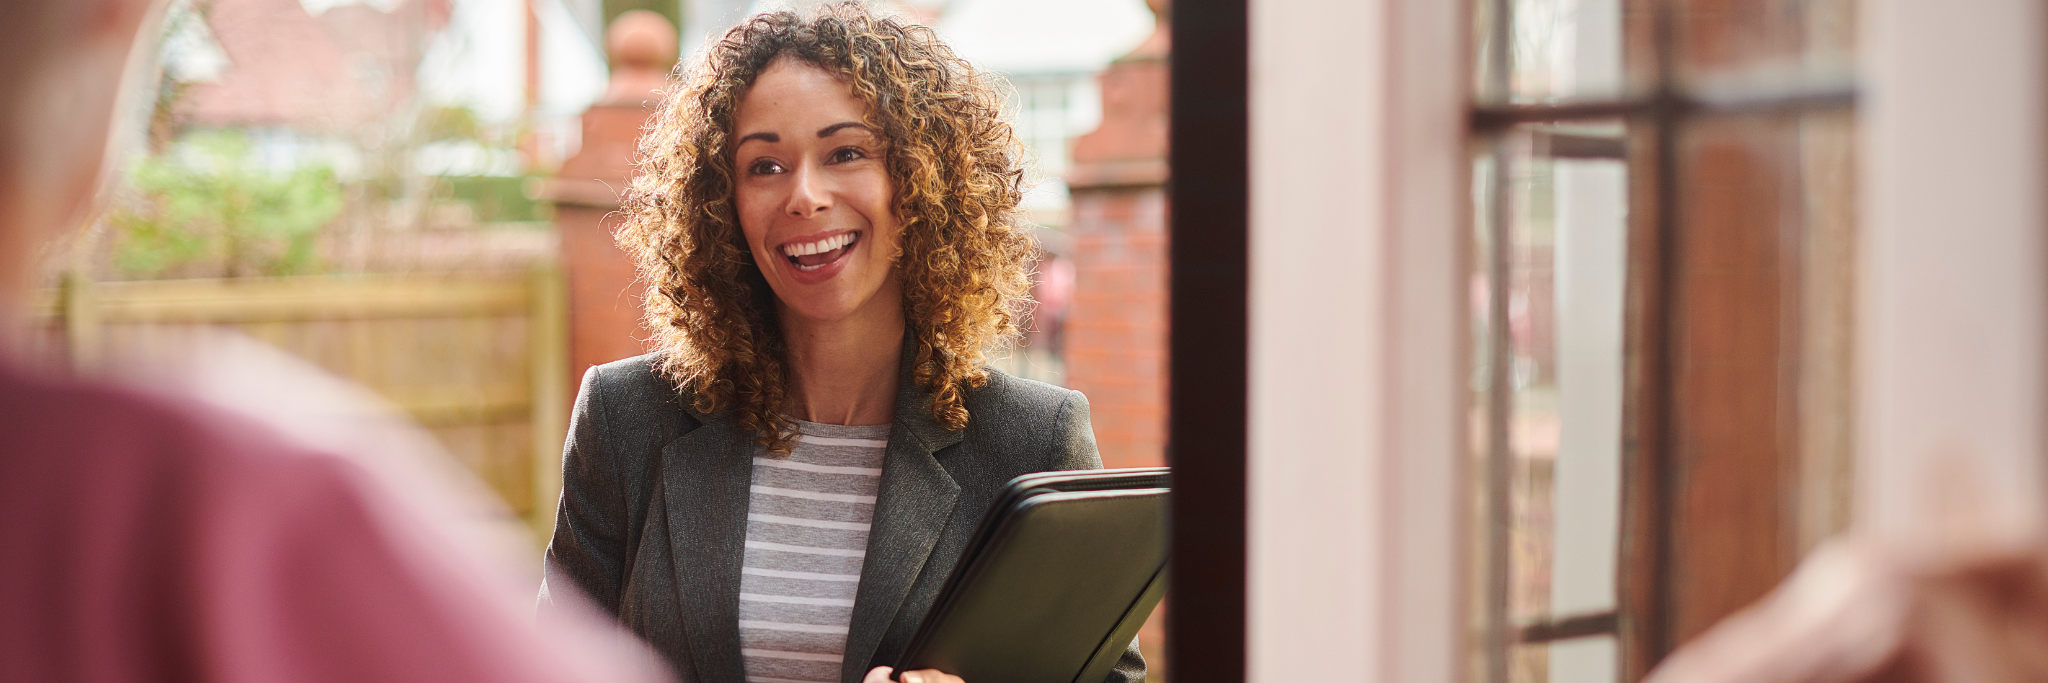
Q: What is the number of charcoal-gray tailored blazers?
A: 1